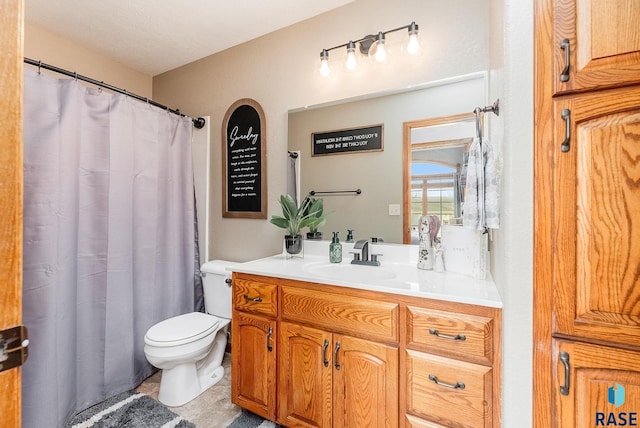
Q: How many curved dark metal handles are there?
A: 9